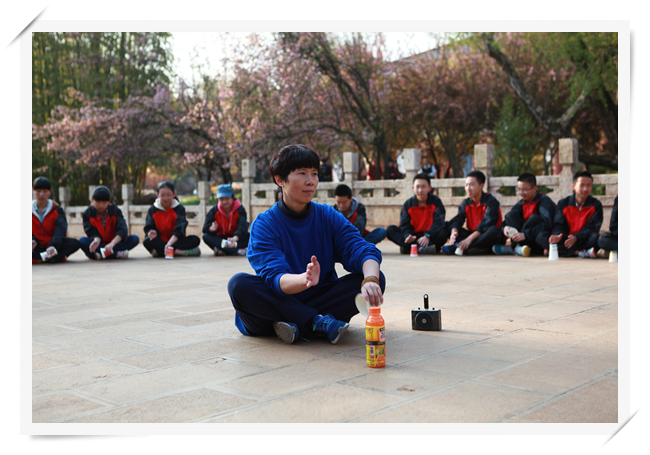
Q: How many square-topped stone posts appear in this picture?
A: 9